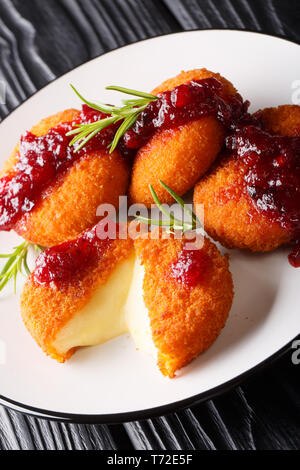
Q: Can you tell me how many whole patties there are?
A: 3